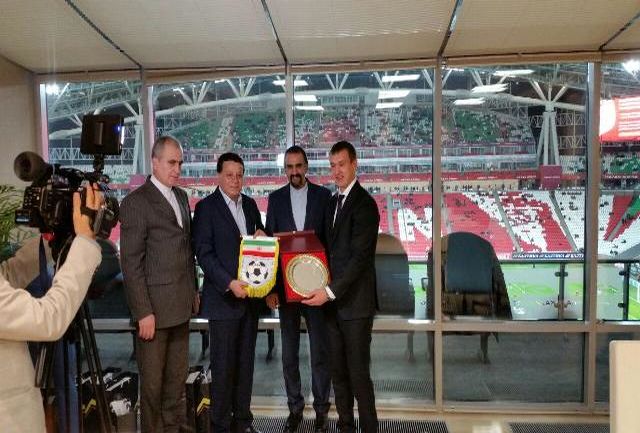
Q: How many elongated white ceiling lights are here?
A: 9